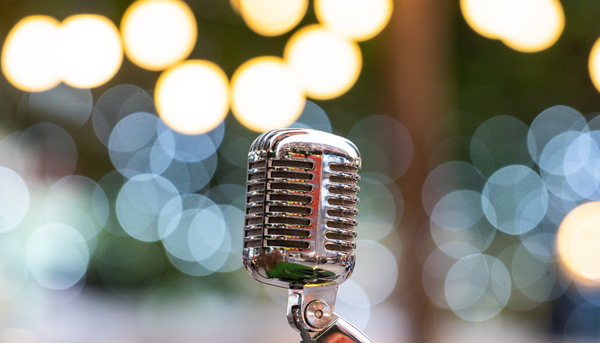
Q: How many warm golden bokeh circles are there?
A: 12